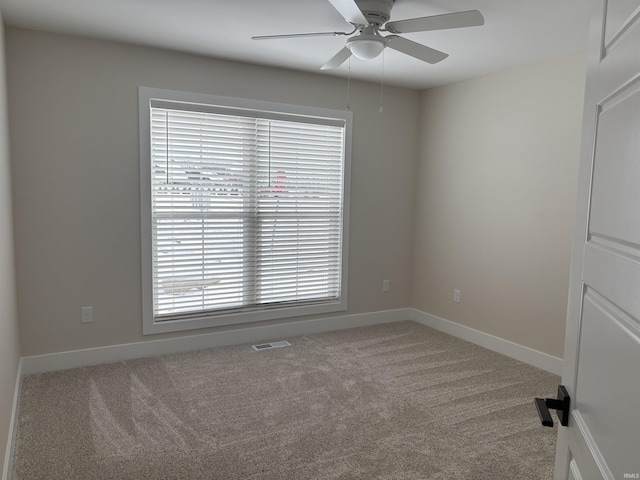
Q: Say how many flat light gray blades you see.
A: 5